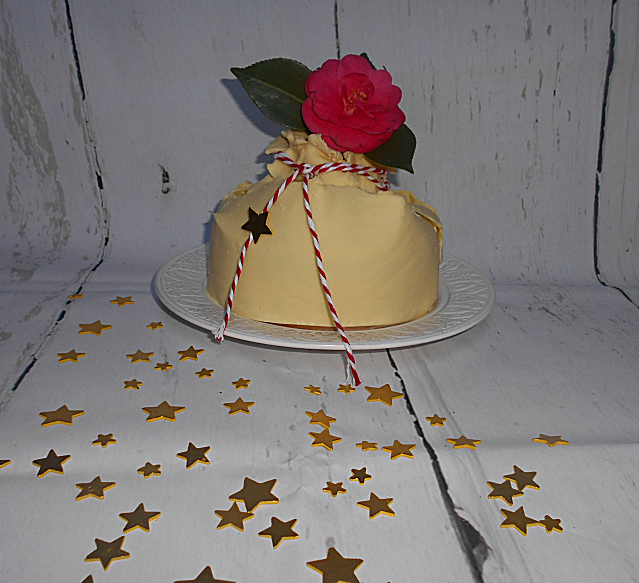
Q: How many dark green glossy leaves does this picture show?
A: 2